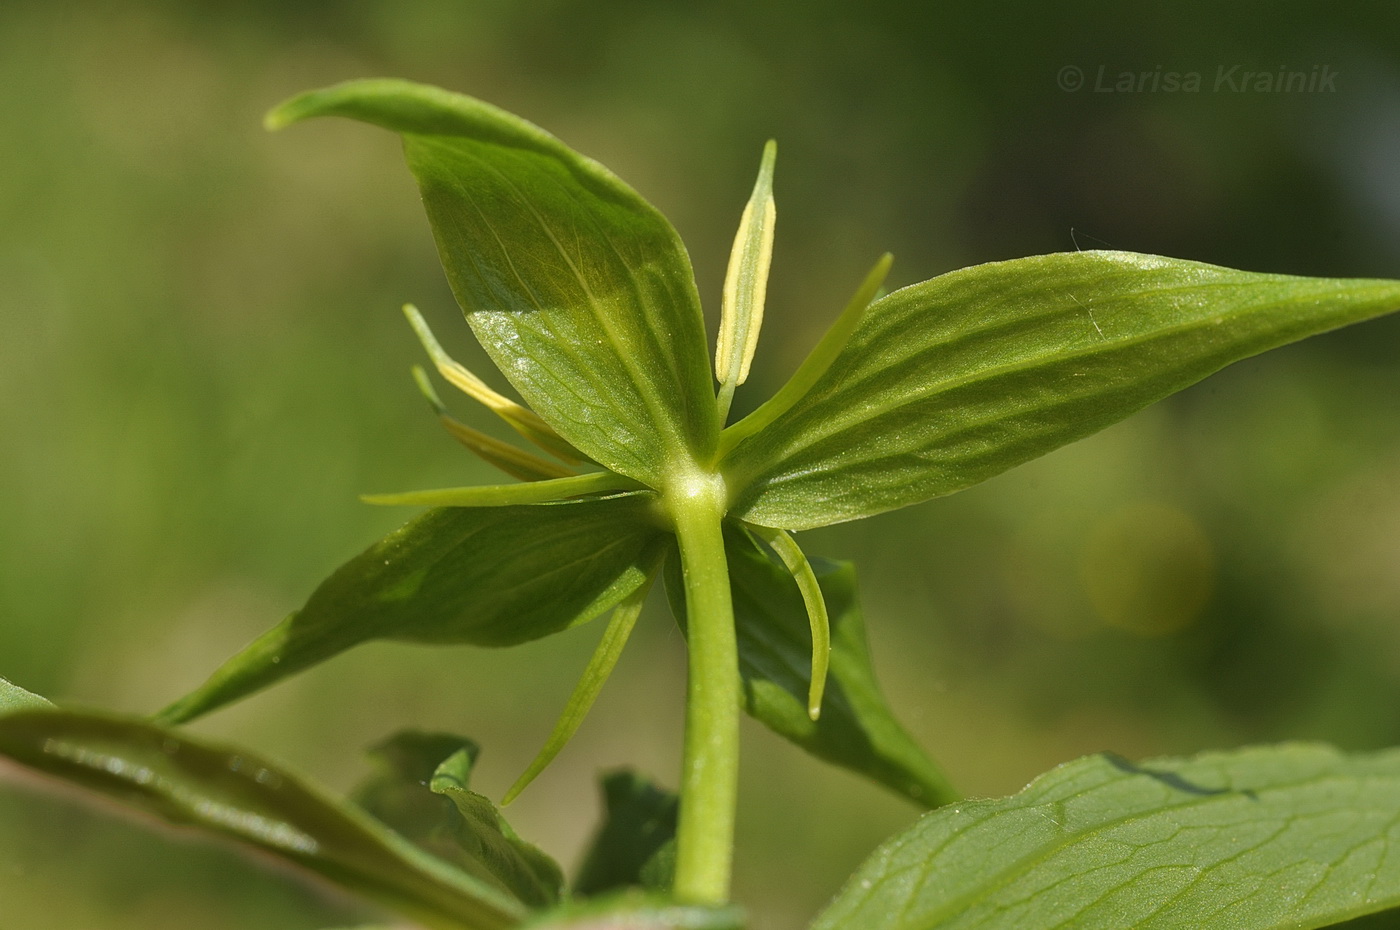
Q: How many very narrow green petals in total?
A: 4